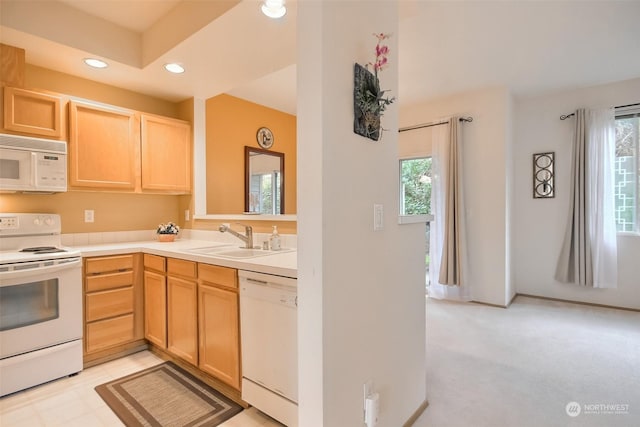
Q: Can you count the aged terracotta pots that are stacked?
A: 0